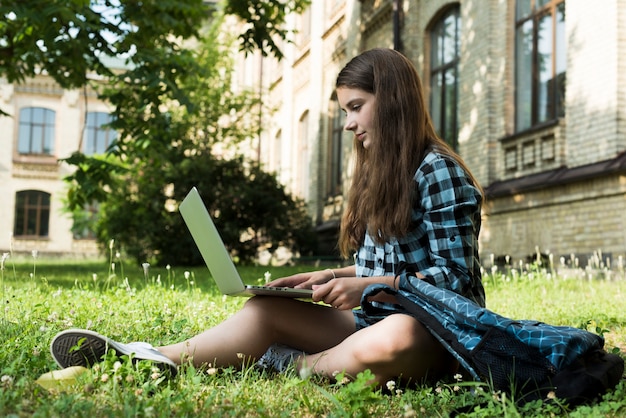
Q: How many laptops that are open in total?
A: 1